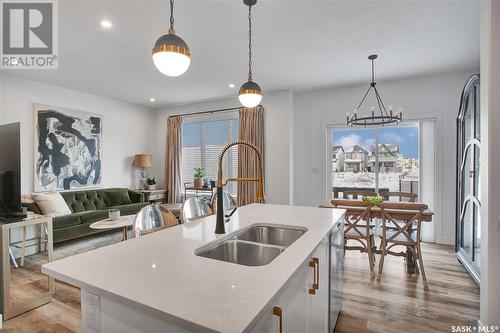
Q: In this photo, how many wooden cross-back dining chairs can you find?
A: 4